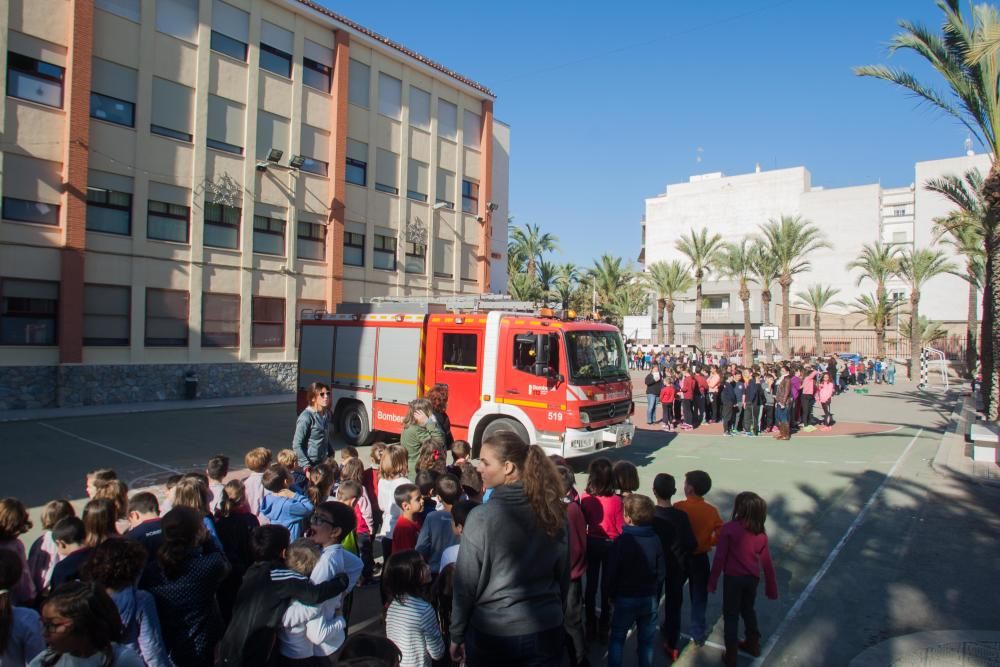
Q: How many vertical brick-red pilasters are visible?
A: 3